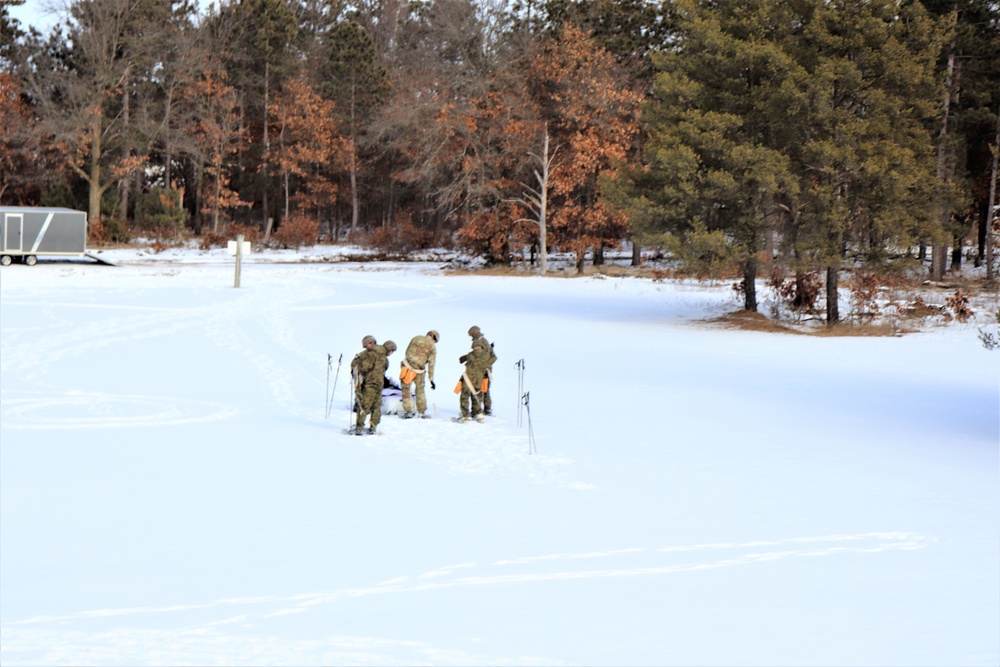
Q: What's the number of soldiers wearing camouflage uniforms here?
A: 5